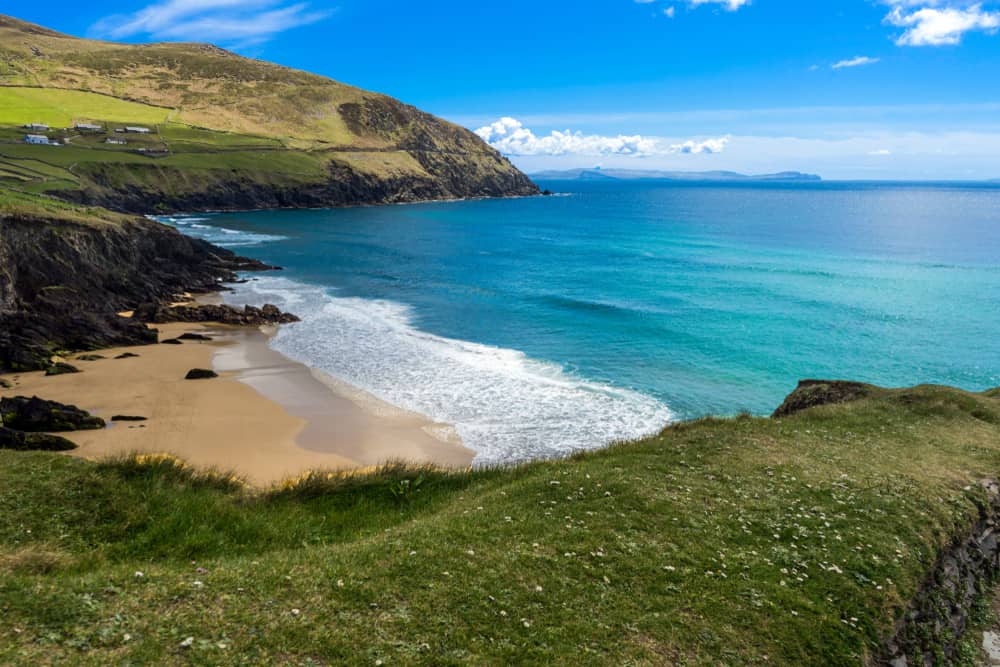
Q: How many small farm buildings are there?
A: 5